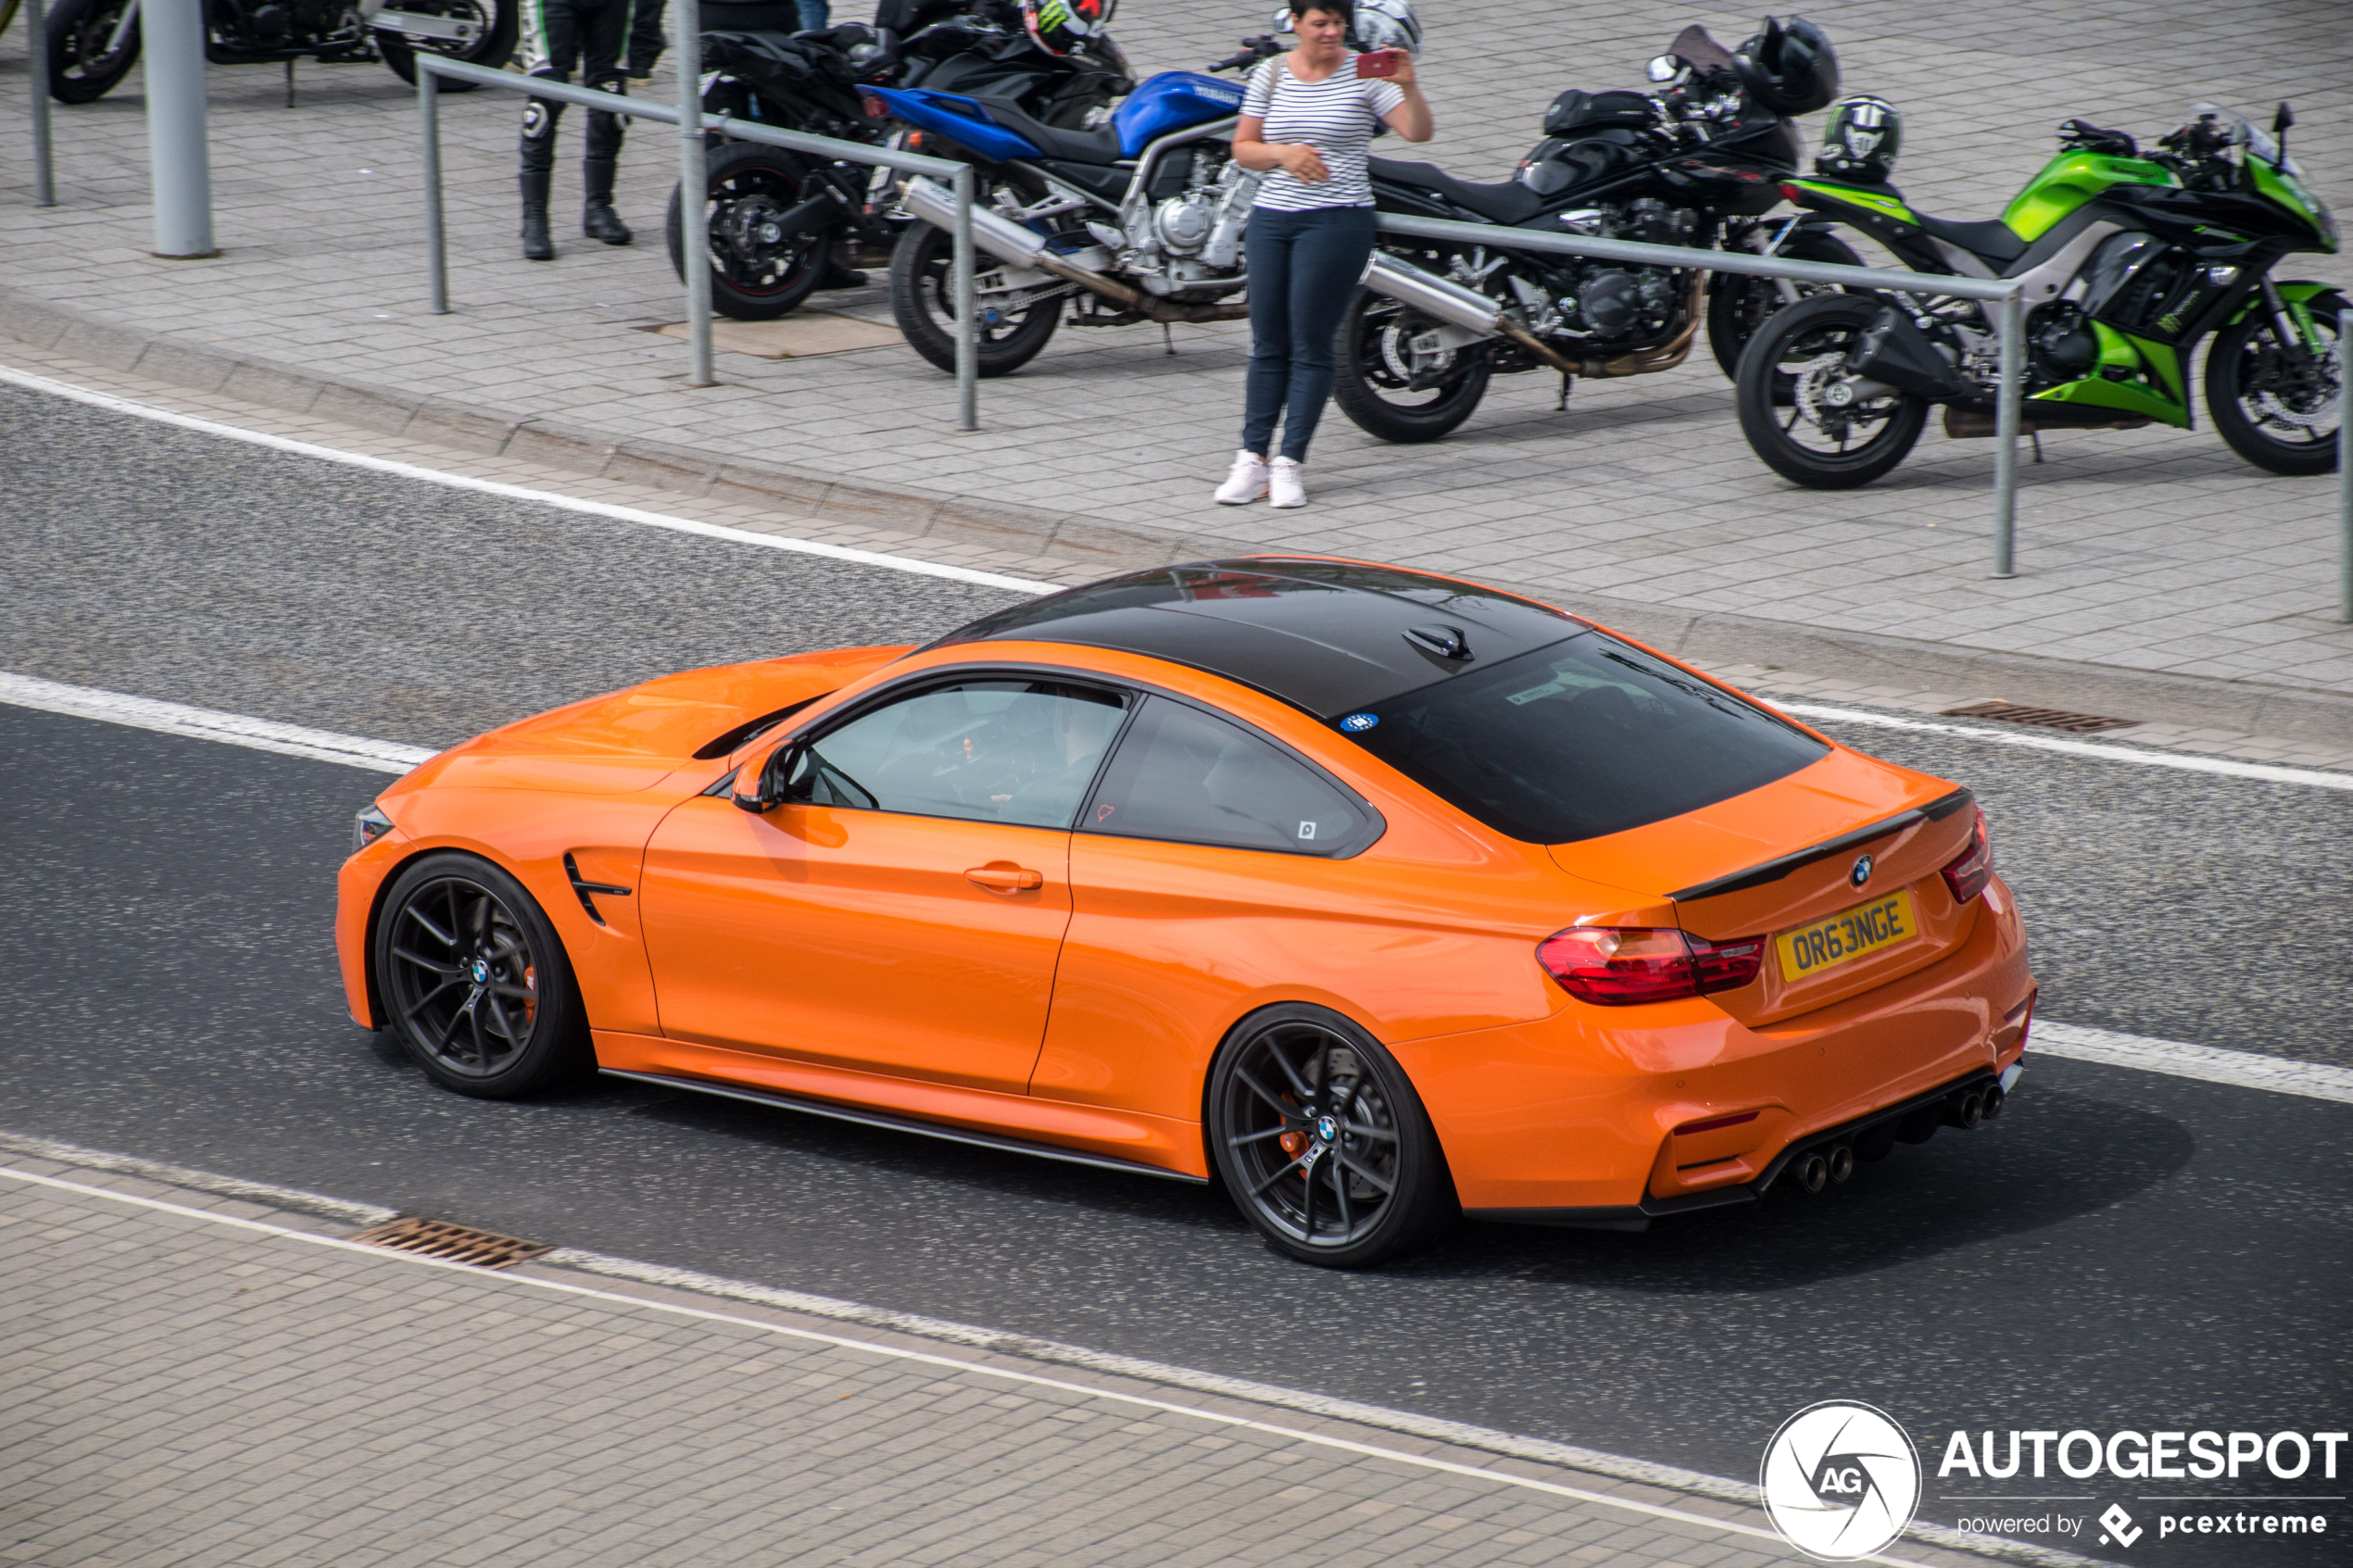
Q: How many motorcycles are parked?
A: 5